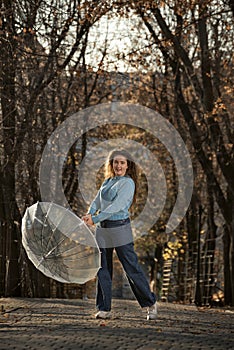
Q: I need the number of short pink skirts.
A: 0